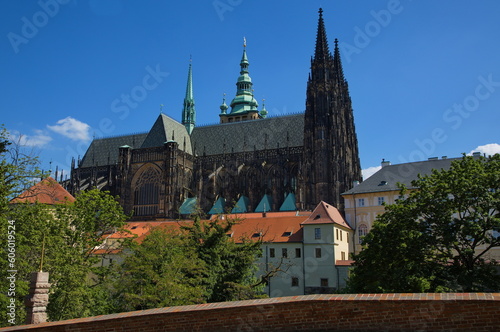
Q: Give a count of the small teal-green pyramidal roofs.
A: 5